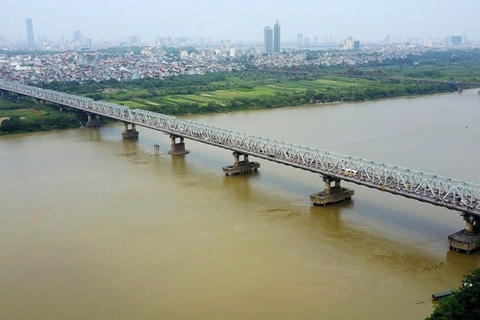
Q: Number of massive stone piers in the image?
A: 6